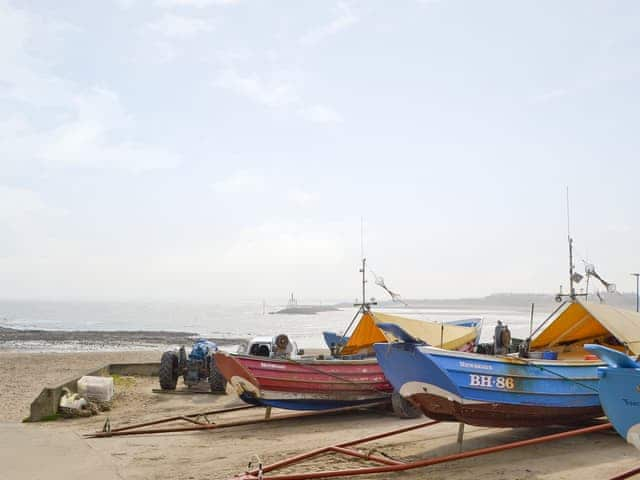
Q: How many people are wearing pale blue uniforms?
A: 0